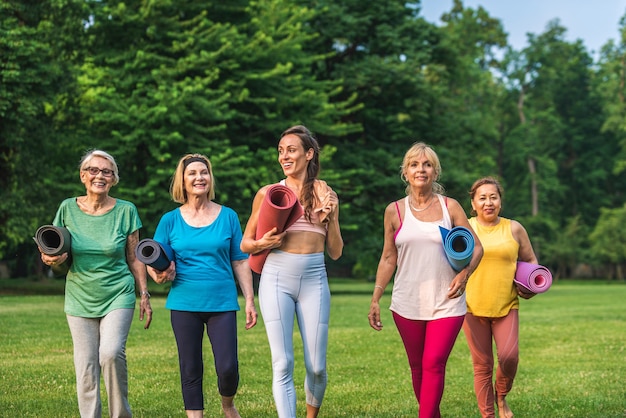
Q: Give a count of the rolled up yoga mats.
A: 5